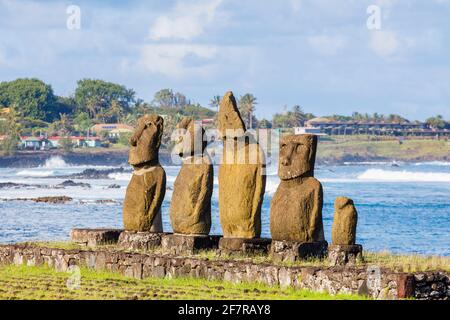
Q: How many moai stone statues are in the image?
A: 5